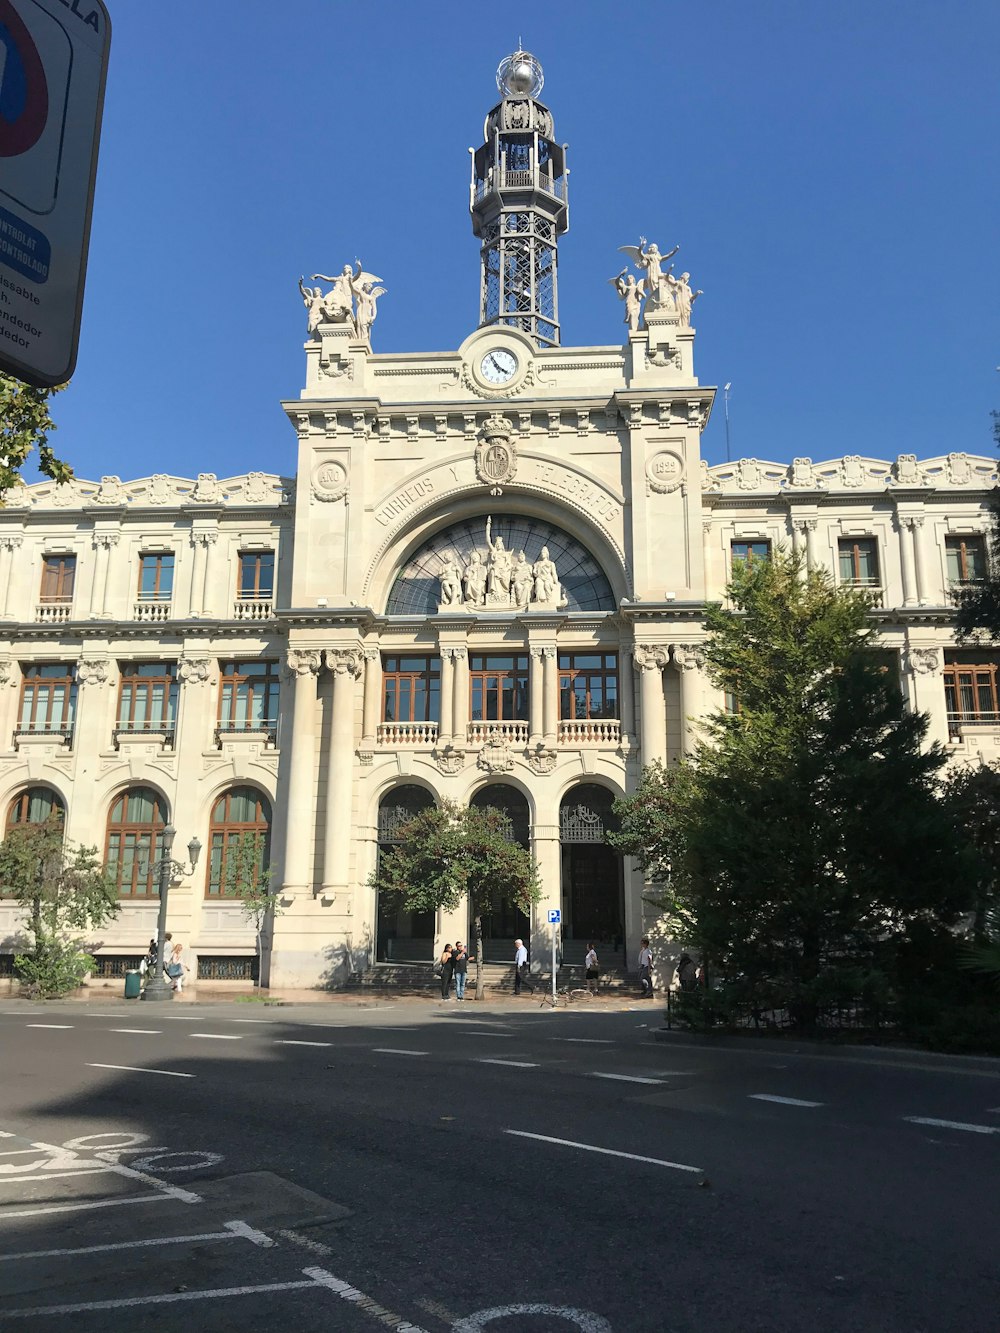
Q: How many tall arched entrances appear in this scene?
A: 3